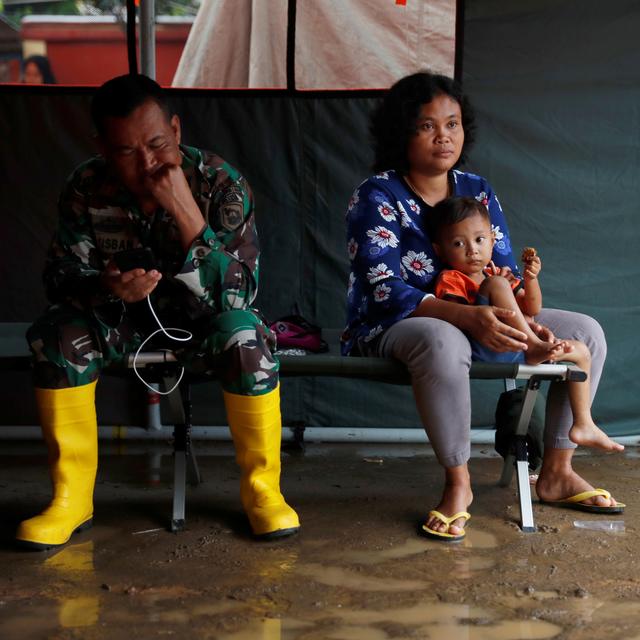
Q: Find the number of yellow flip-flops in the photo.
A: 2